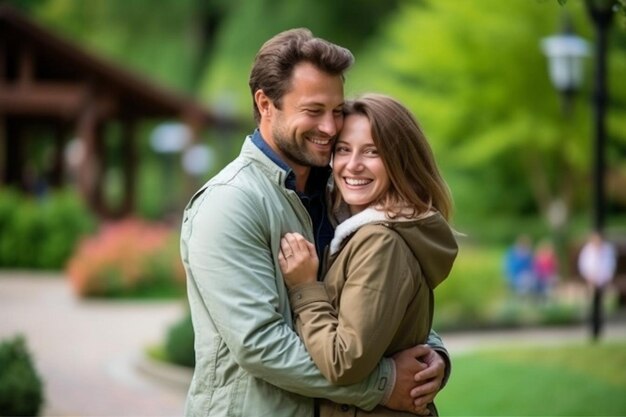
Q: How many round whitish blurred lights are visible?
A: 2